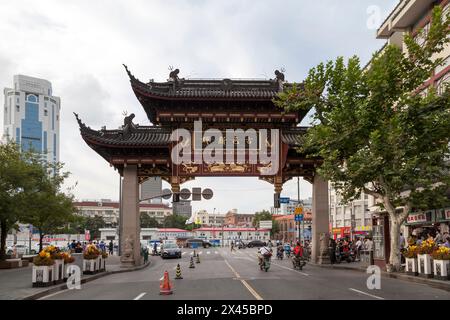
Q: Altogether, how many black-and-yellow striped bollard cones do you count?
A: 4